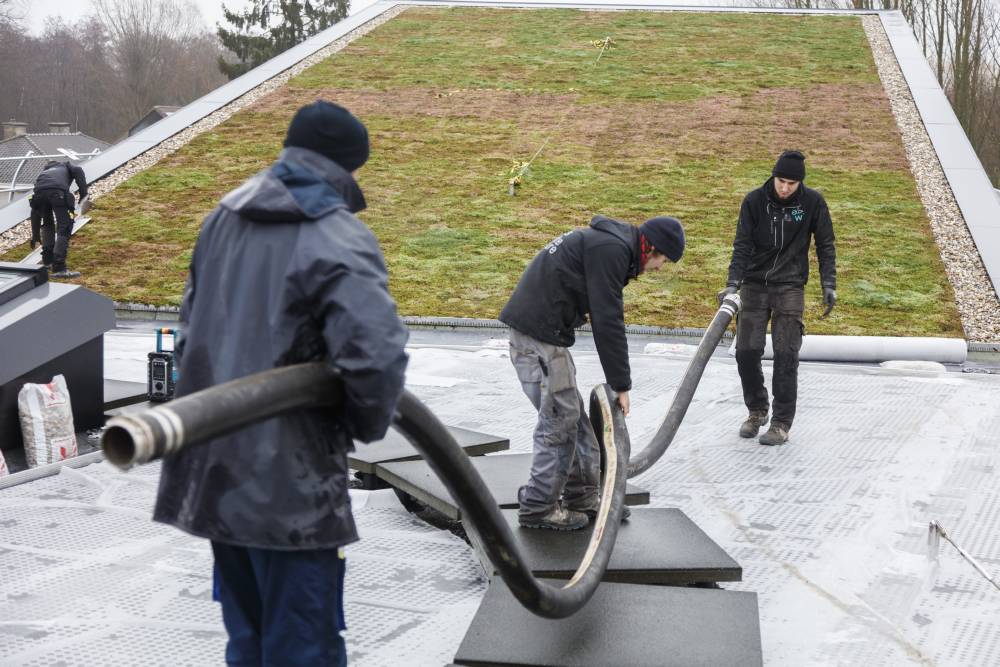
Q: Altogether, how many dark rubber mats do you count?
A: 4